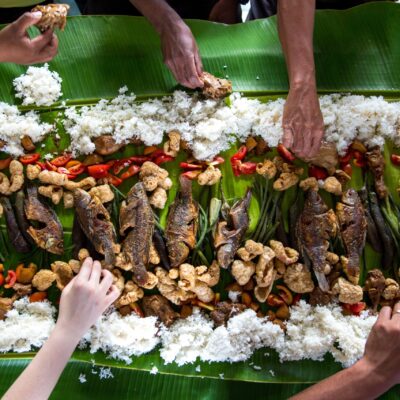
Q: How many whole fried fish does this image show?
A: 7